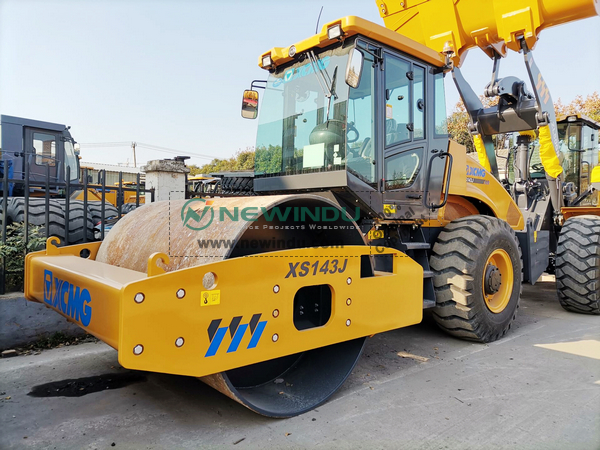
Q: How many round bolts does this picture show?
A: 10